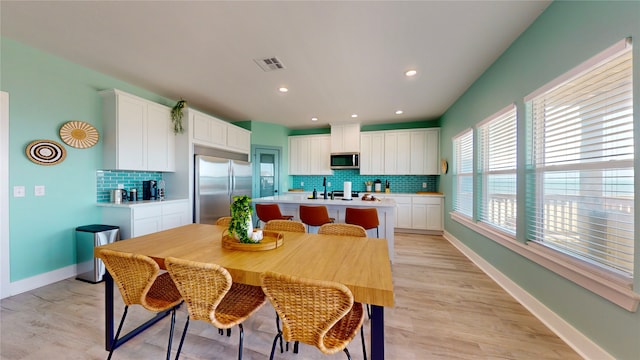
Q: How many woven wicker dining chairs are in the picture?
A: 6